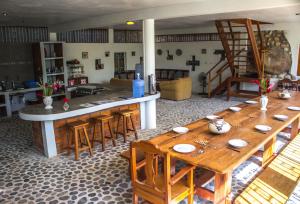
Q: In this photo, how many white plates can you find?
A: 9